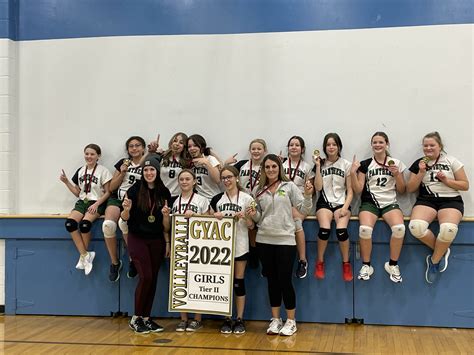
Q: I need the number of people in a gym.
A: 13